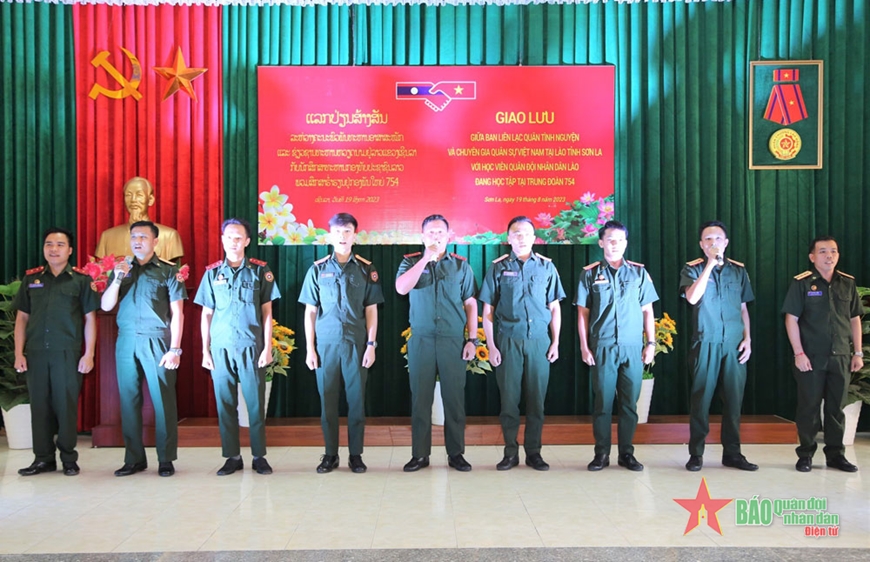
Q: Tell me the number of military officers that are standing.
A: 9